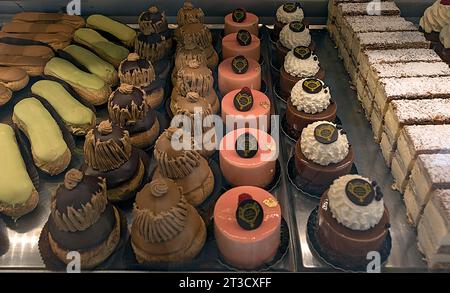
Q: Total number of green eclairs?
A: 7